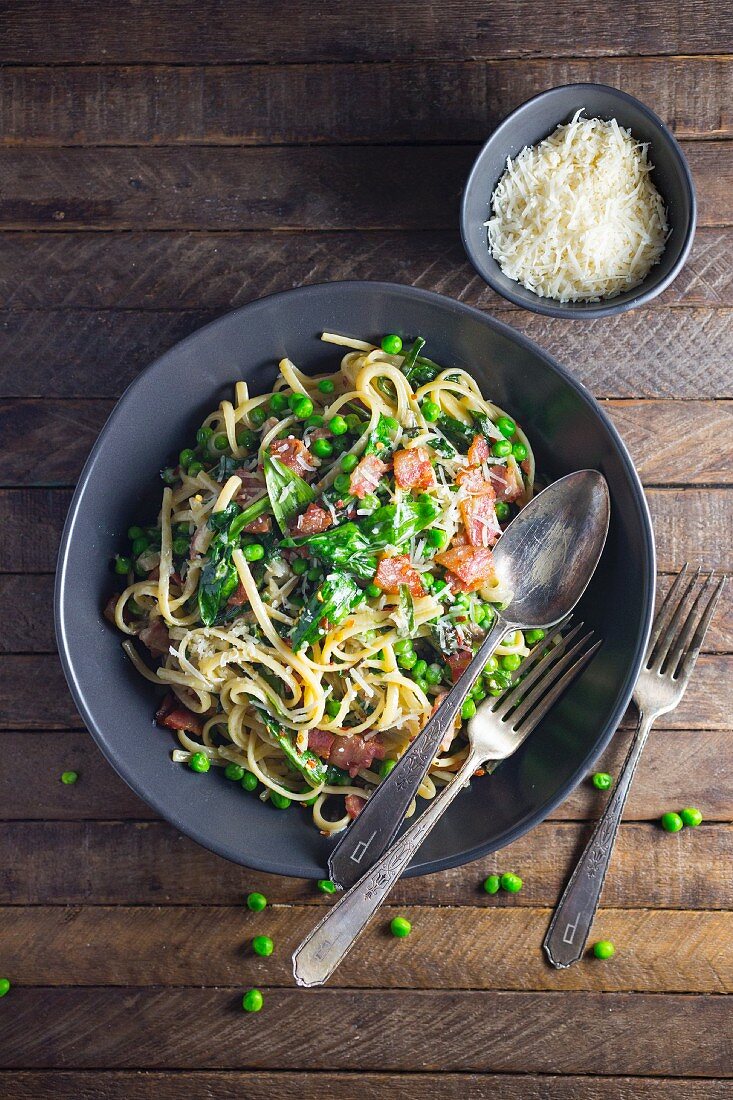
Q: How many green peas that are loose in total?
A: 13